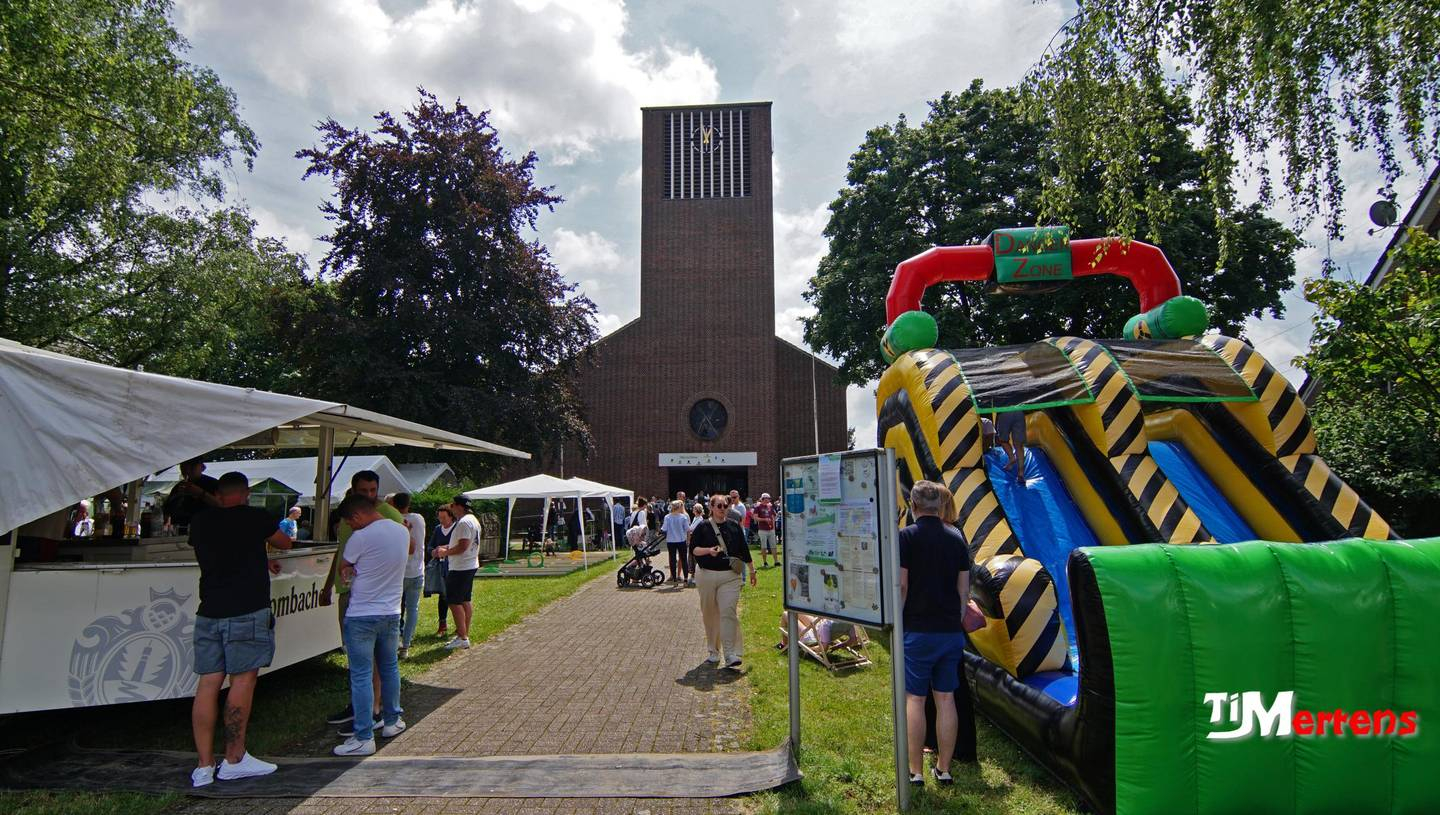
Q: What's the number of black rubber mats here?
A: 1